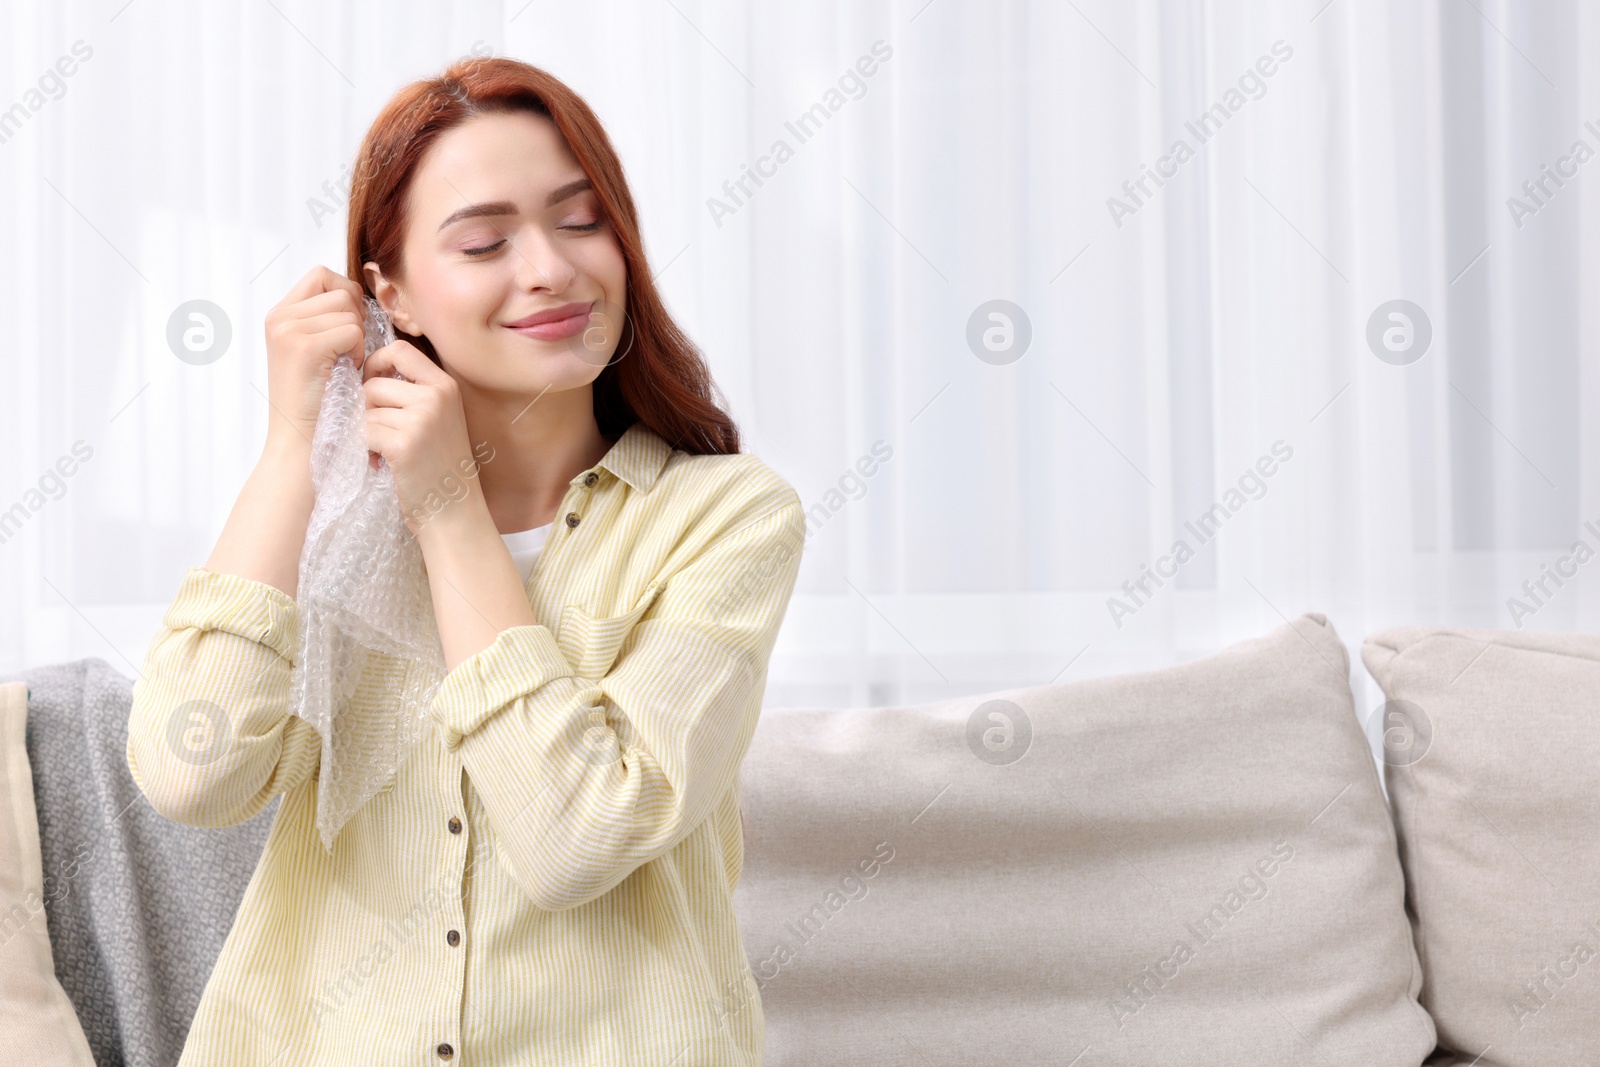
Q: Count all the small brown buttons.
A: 5